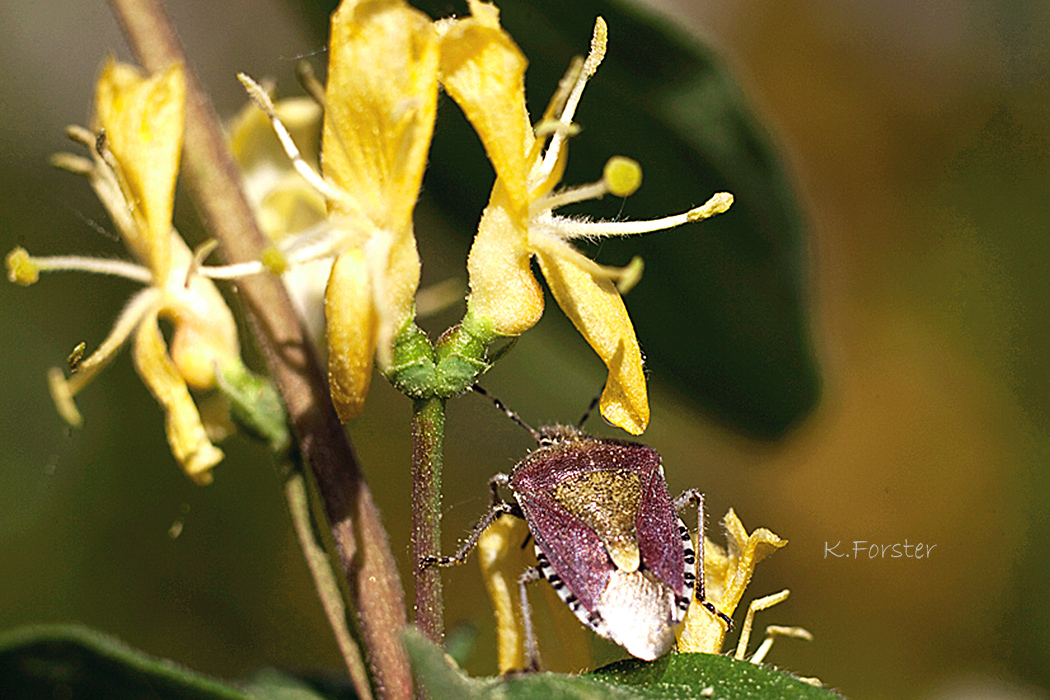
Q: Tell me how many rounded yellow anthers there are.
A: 3